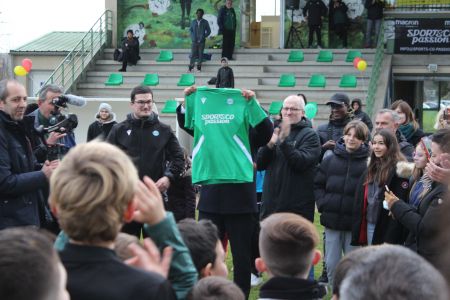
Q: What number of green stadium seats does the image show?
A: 13